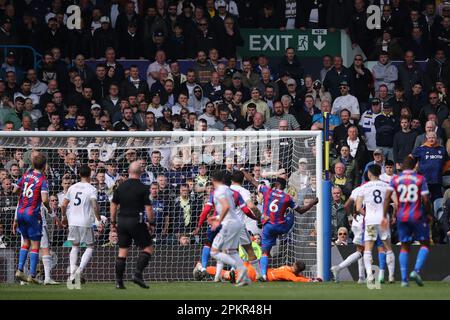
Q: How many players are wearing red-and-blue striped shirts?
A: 4